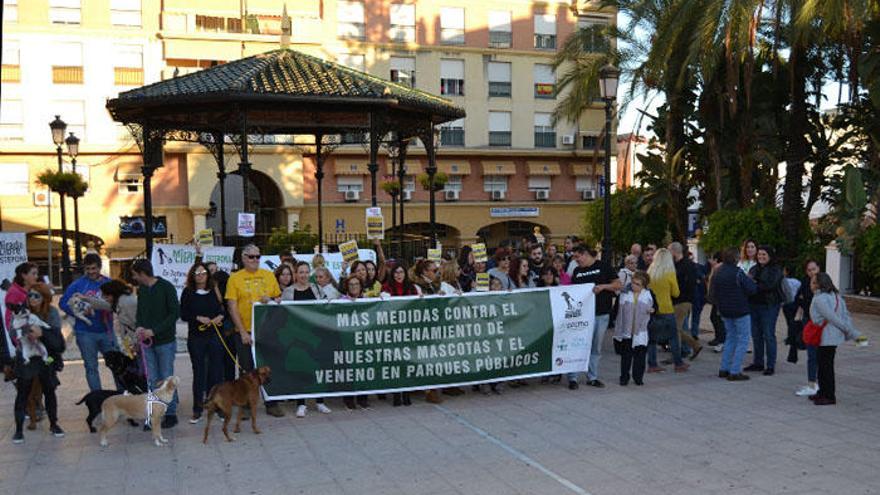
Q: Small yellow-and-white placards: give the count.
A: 6